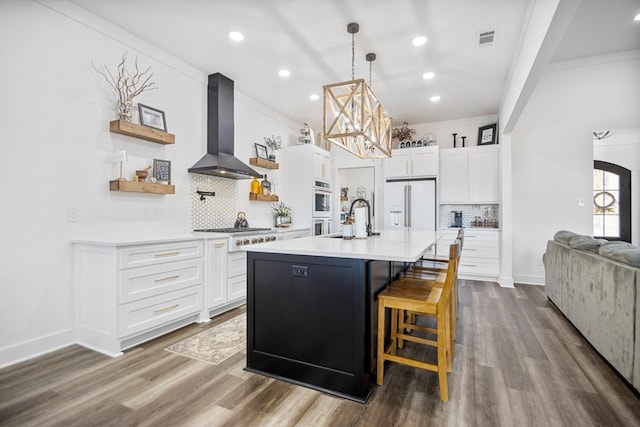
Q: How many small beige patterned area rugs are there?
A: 1